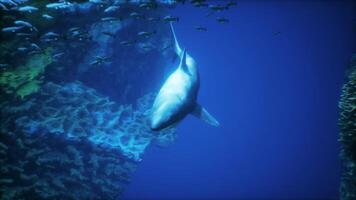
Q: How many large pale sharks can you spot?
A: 1